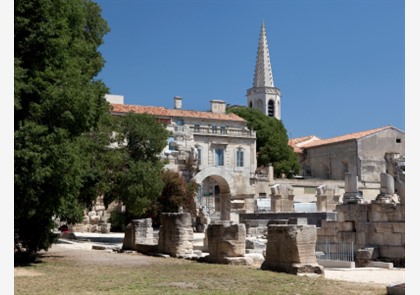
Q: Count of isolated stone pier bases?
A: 4